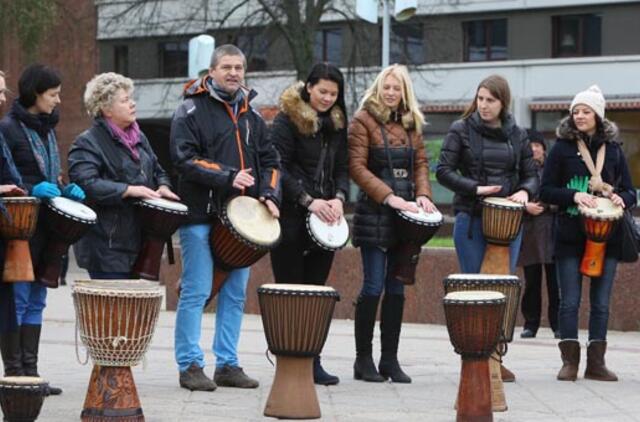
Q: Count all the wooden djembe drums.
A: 13